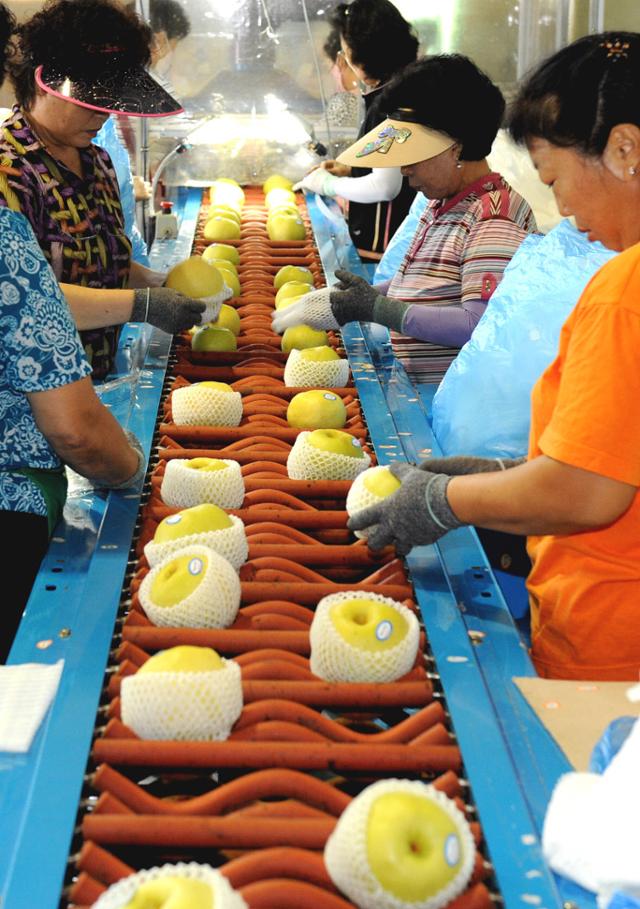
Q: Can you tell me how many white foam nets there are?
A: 13